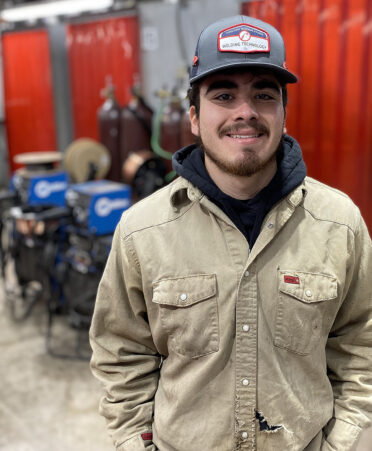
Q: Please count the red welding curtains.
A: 3